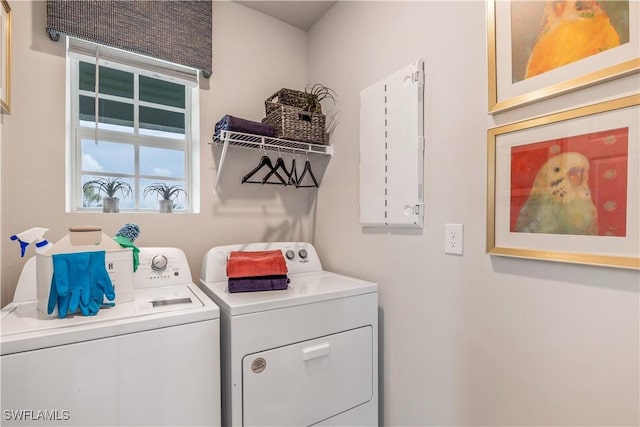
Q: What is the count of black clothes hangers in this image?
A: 4